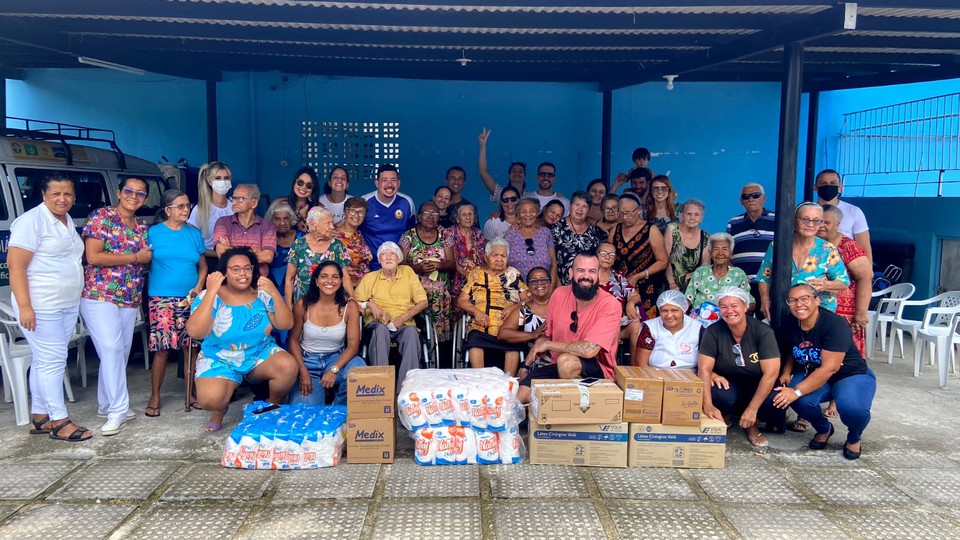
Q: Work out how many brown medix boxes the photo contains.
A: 2